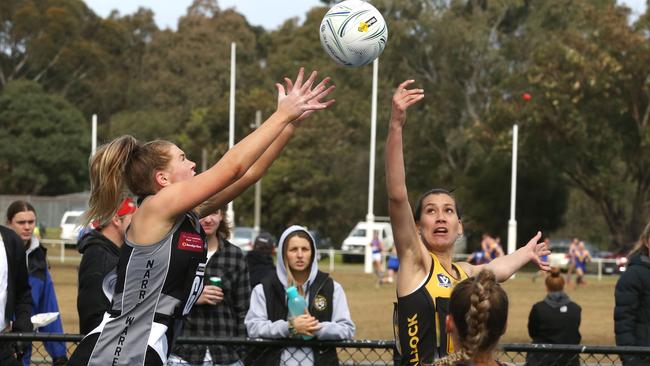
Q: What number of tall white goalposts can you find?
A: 4